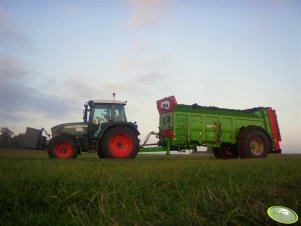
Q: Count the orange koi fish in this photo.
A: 0